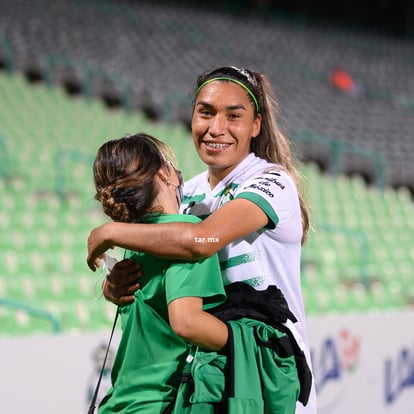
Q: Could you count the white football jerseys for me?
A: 1